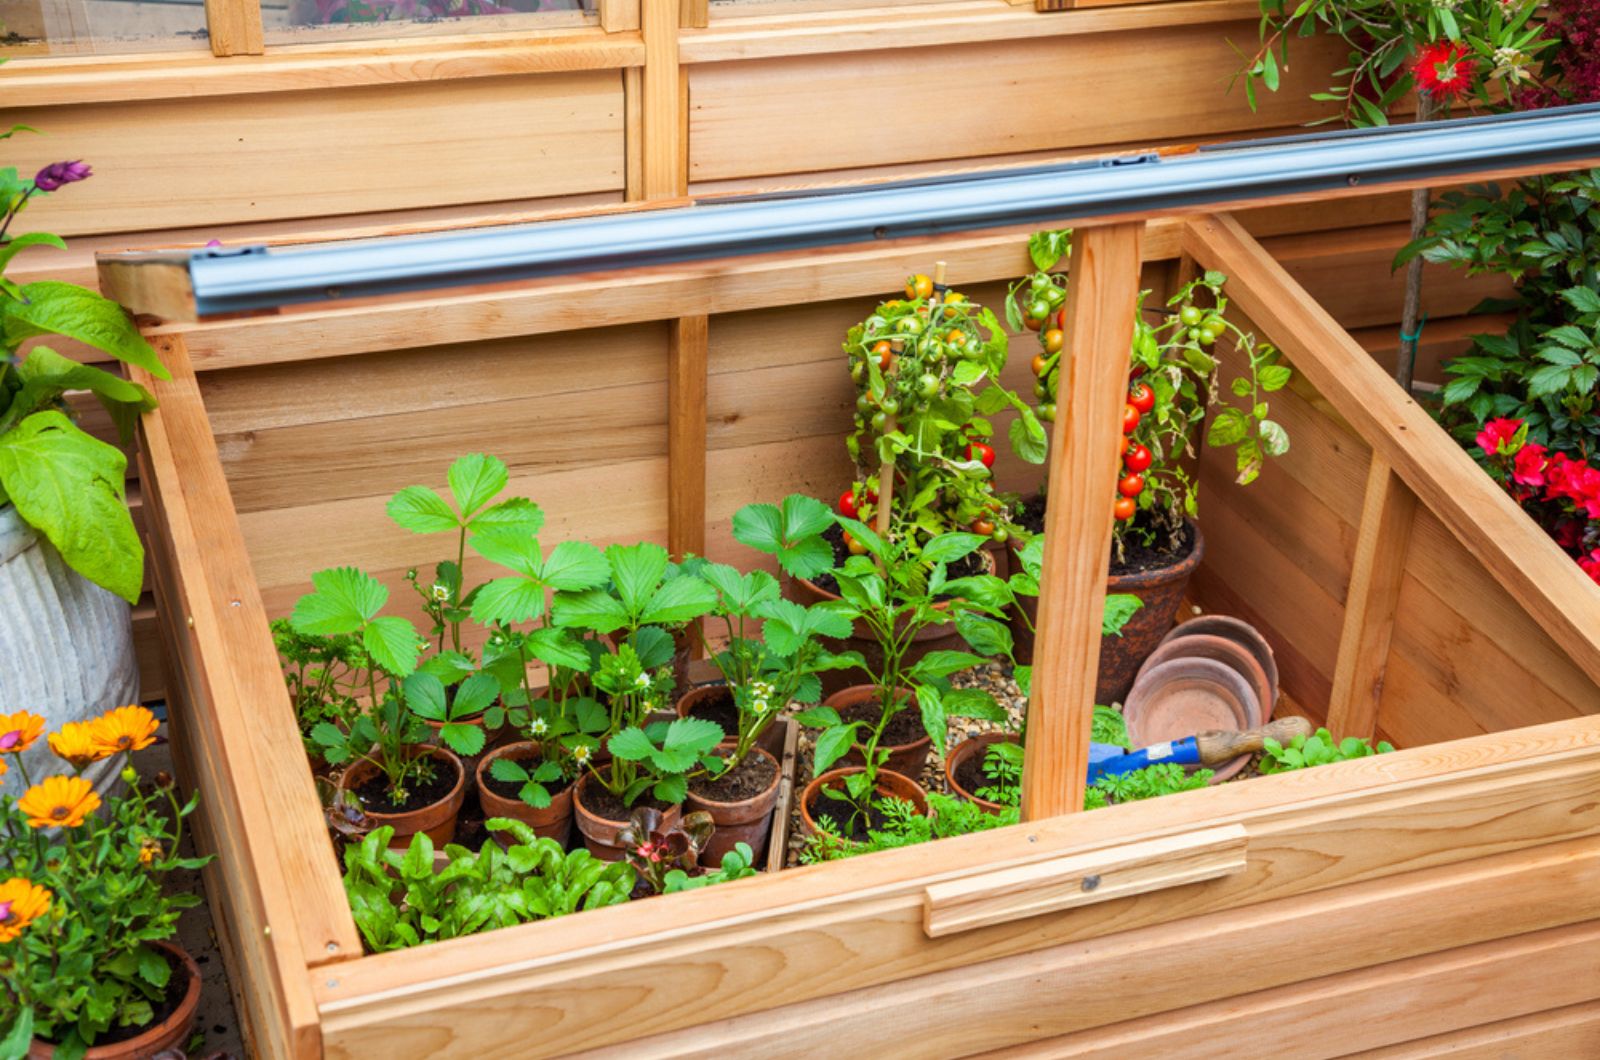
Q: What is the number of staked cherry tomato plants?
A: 2